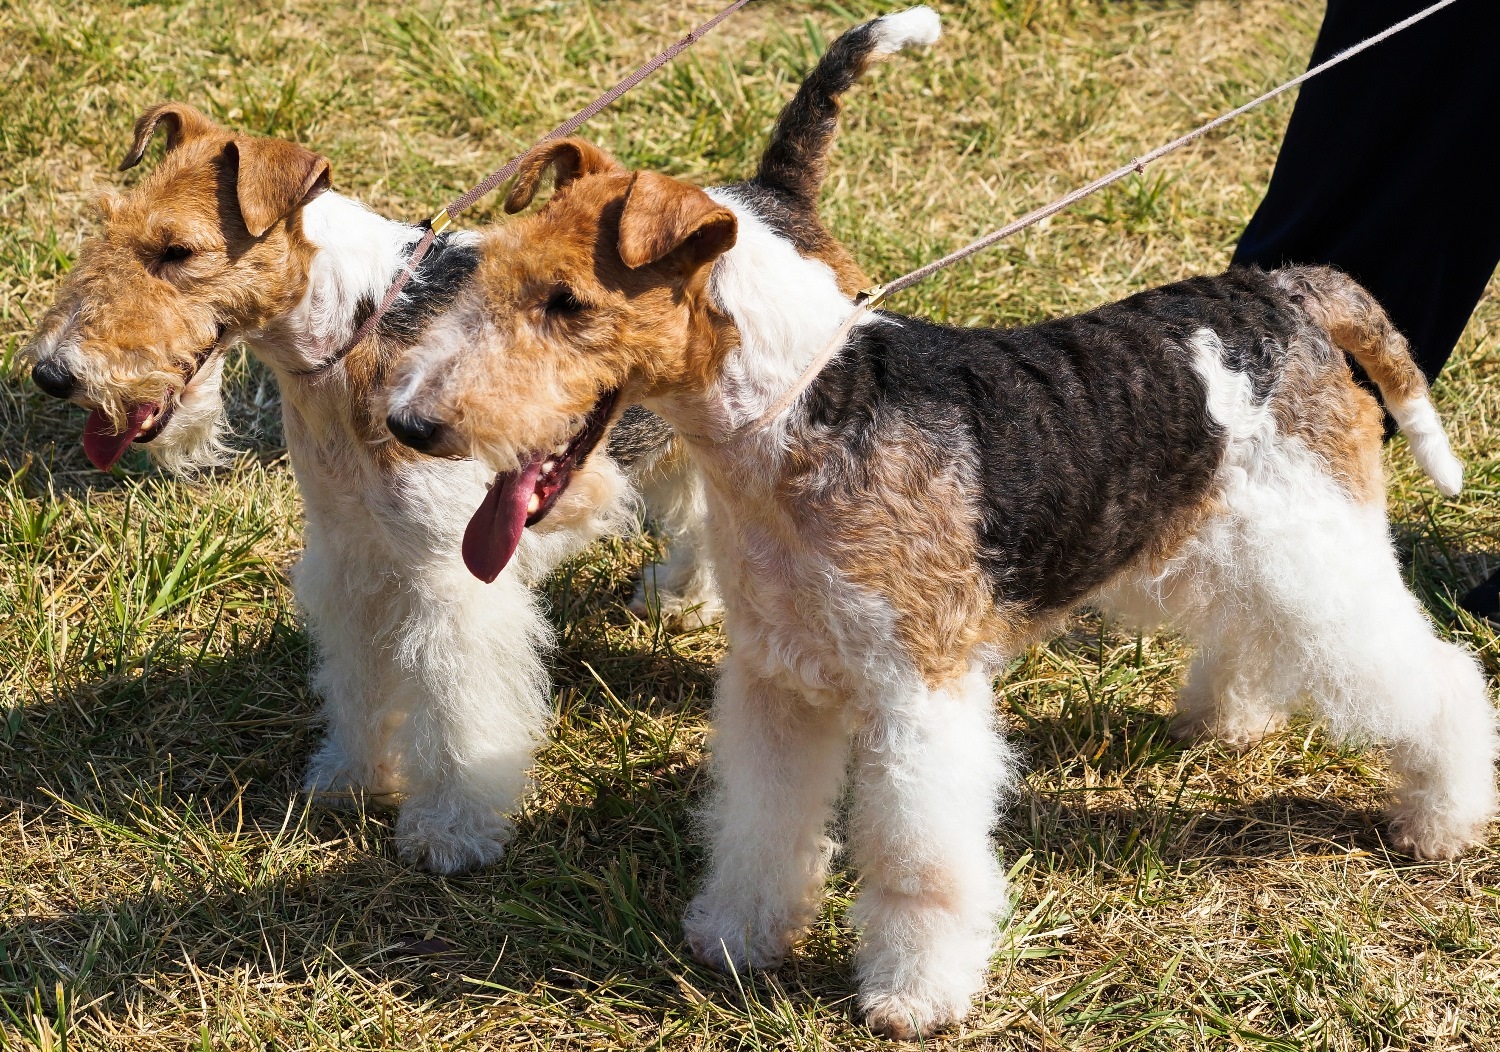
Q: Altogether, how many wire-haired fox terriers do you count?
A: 2